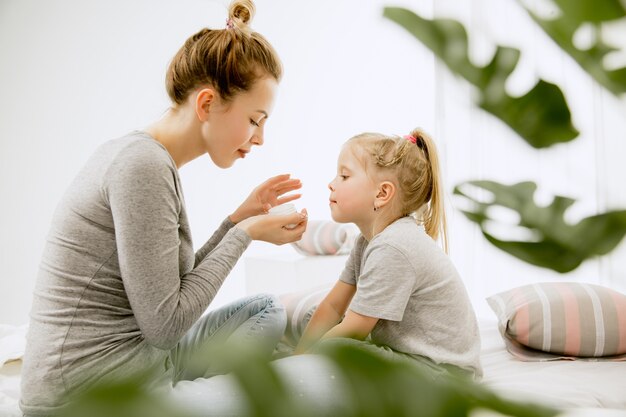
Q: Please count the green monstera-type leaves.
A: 4